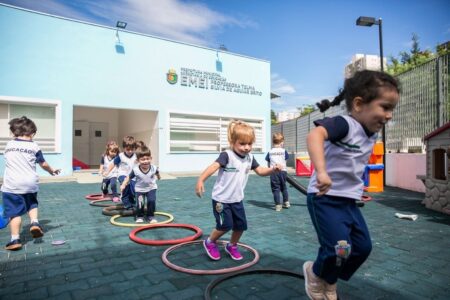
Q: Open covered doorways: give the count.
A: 1